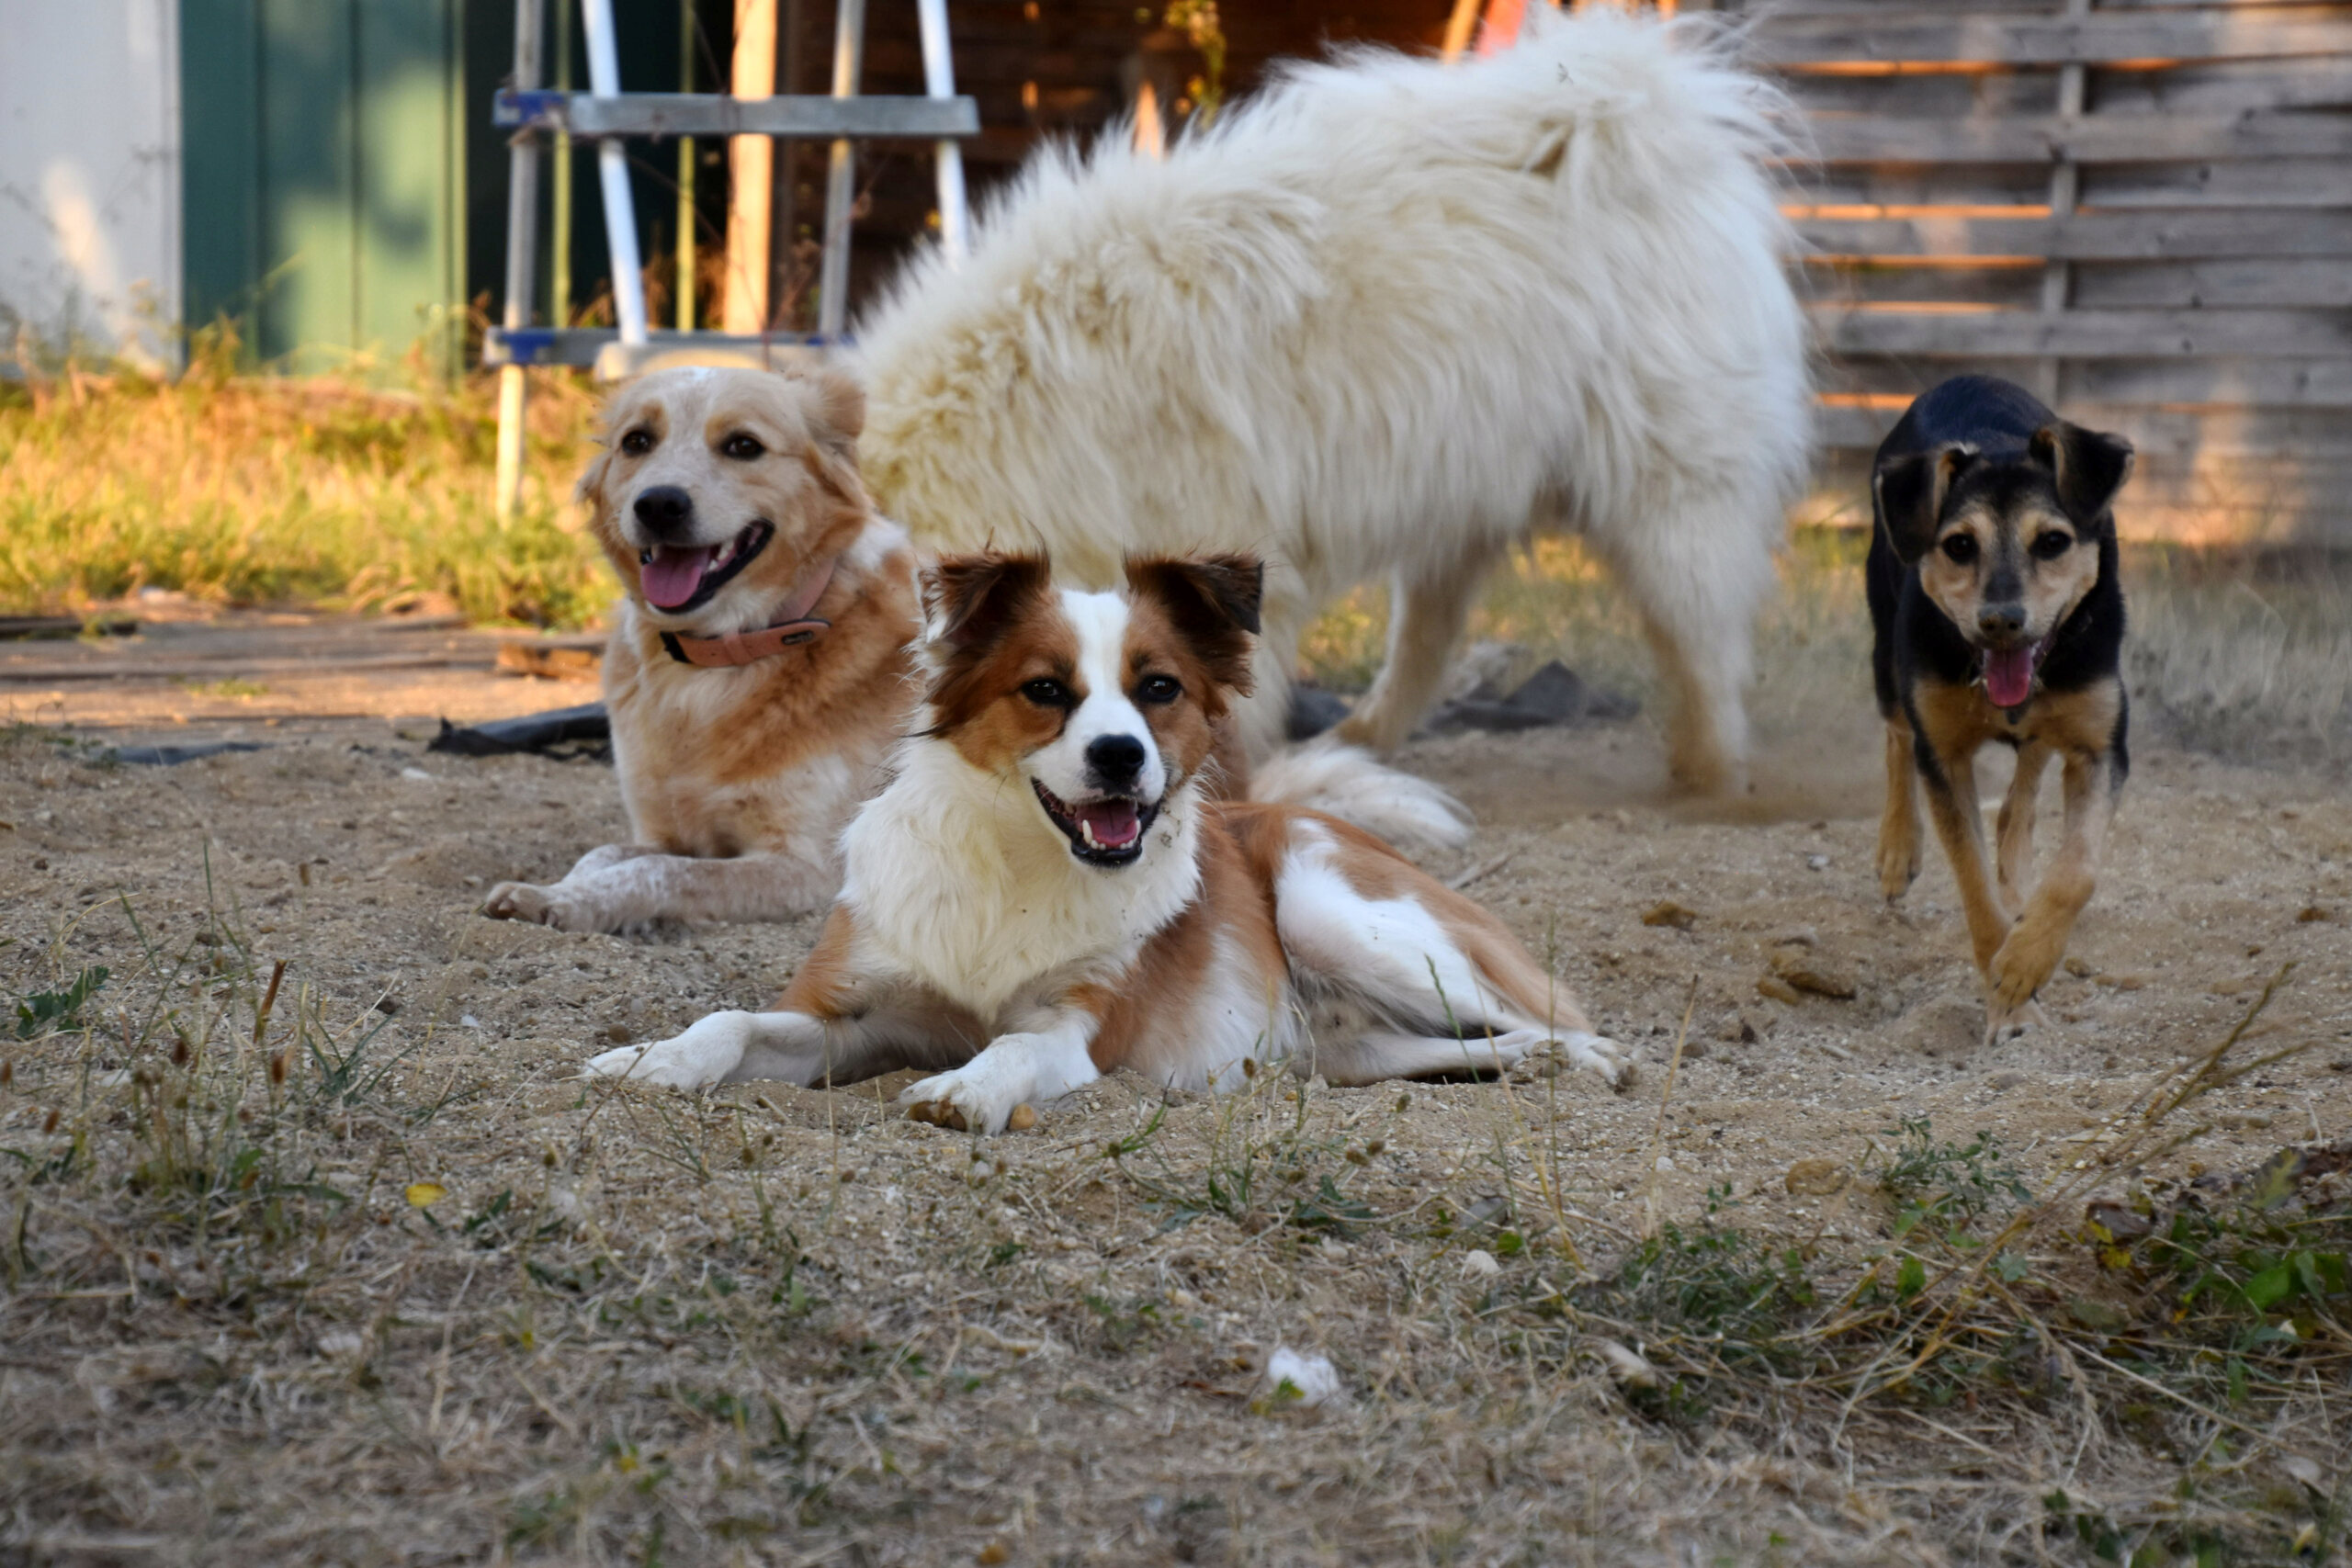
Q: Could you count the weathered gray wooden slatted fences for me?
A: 1